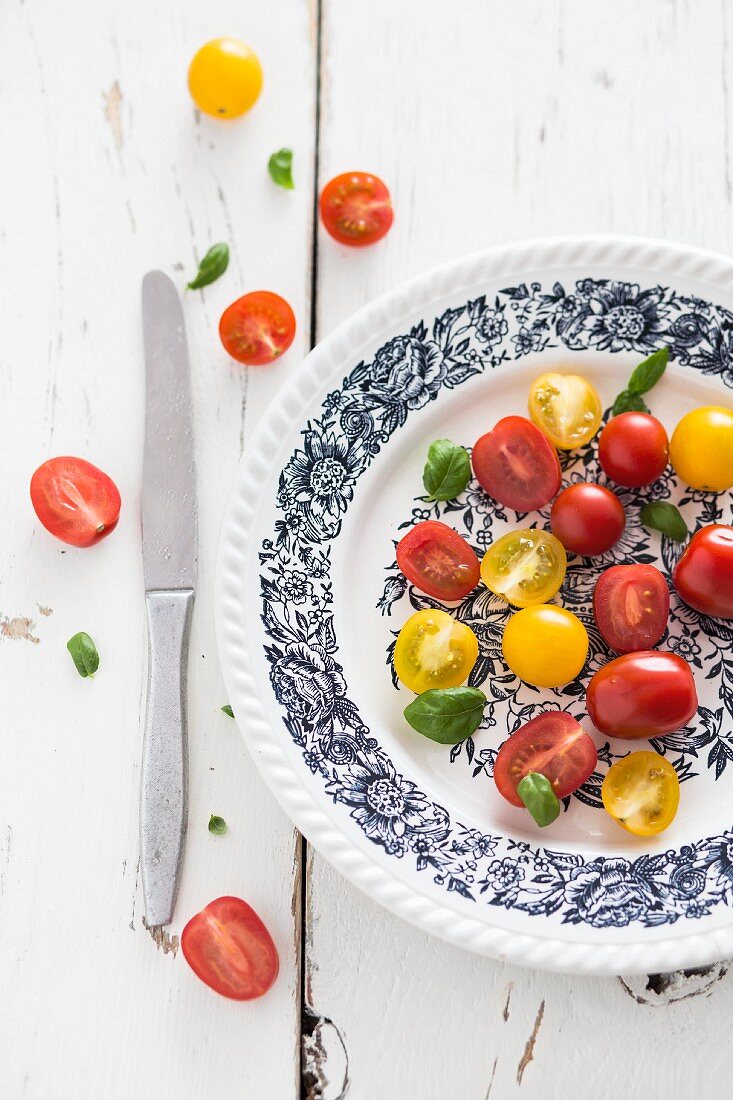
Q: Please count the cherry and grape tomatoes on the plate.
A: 14